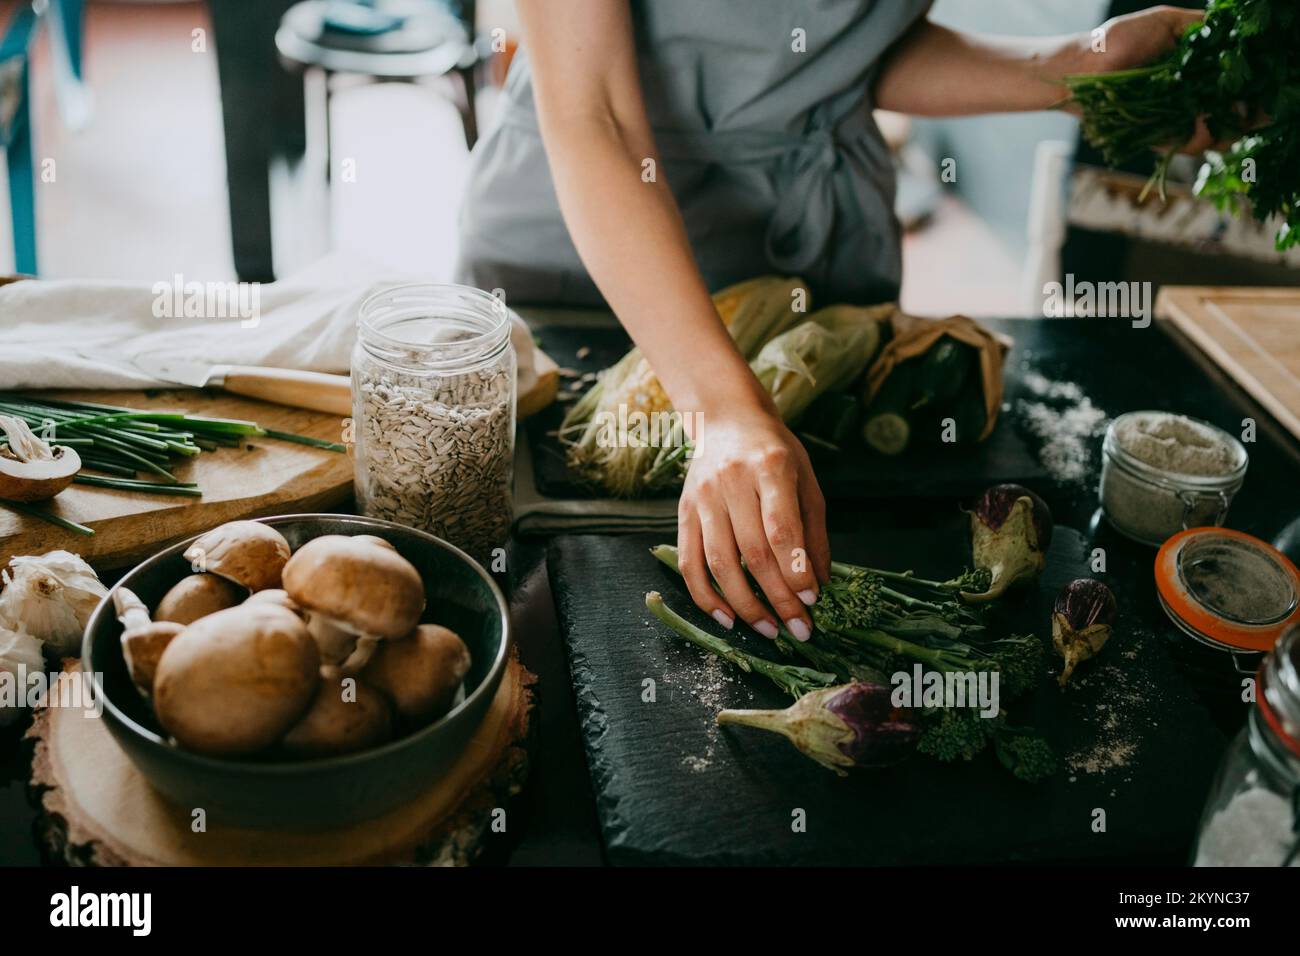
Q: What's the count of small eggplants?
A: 3